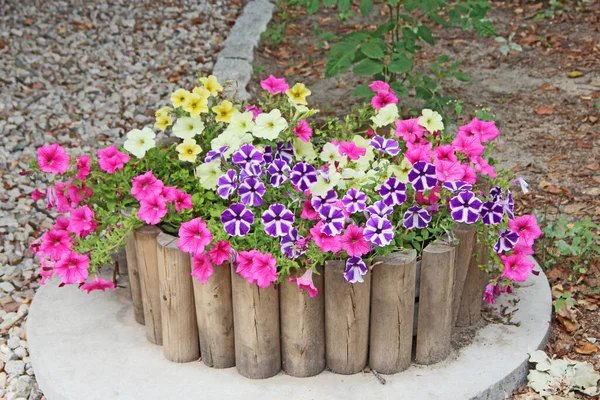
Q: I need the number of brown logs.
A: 11